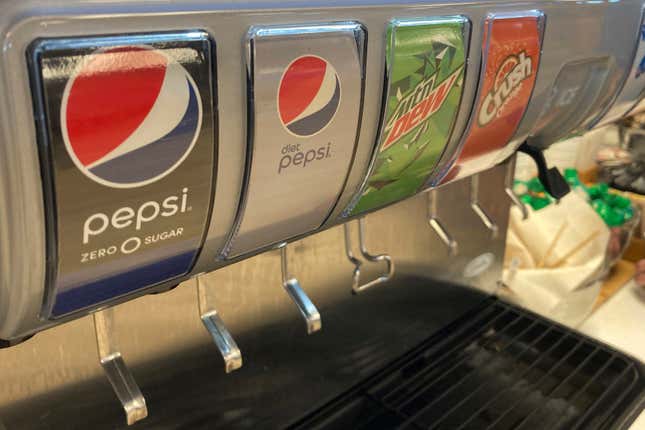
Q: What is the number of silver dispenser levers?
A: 7